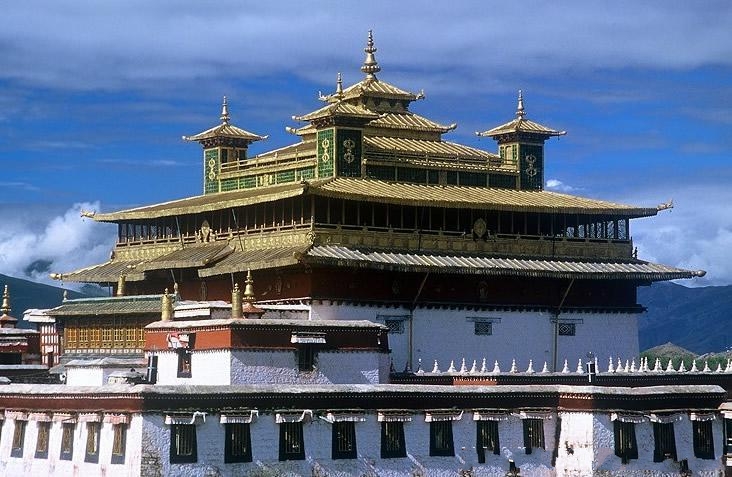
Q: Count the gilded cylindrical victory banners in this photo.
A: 3